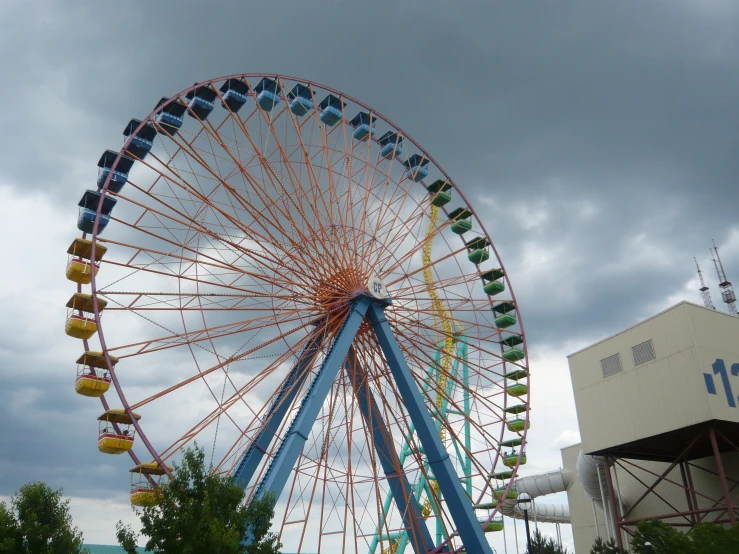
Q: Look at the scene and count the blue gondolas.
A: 12